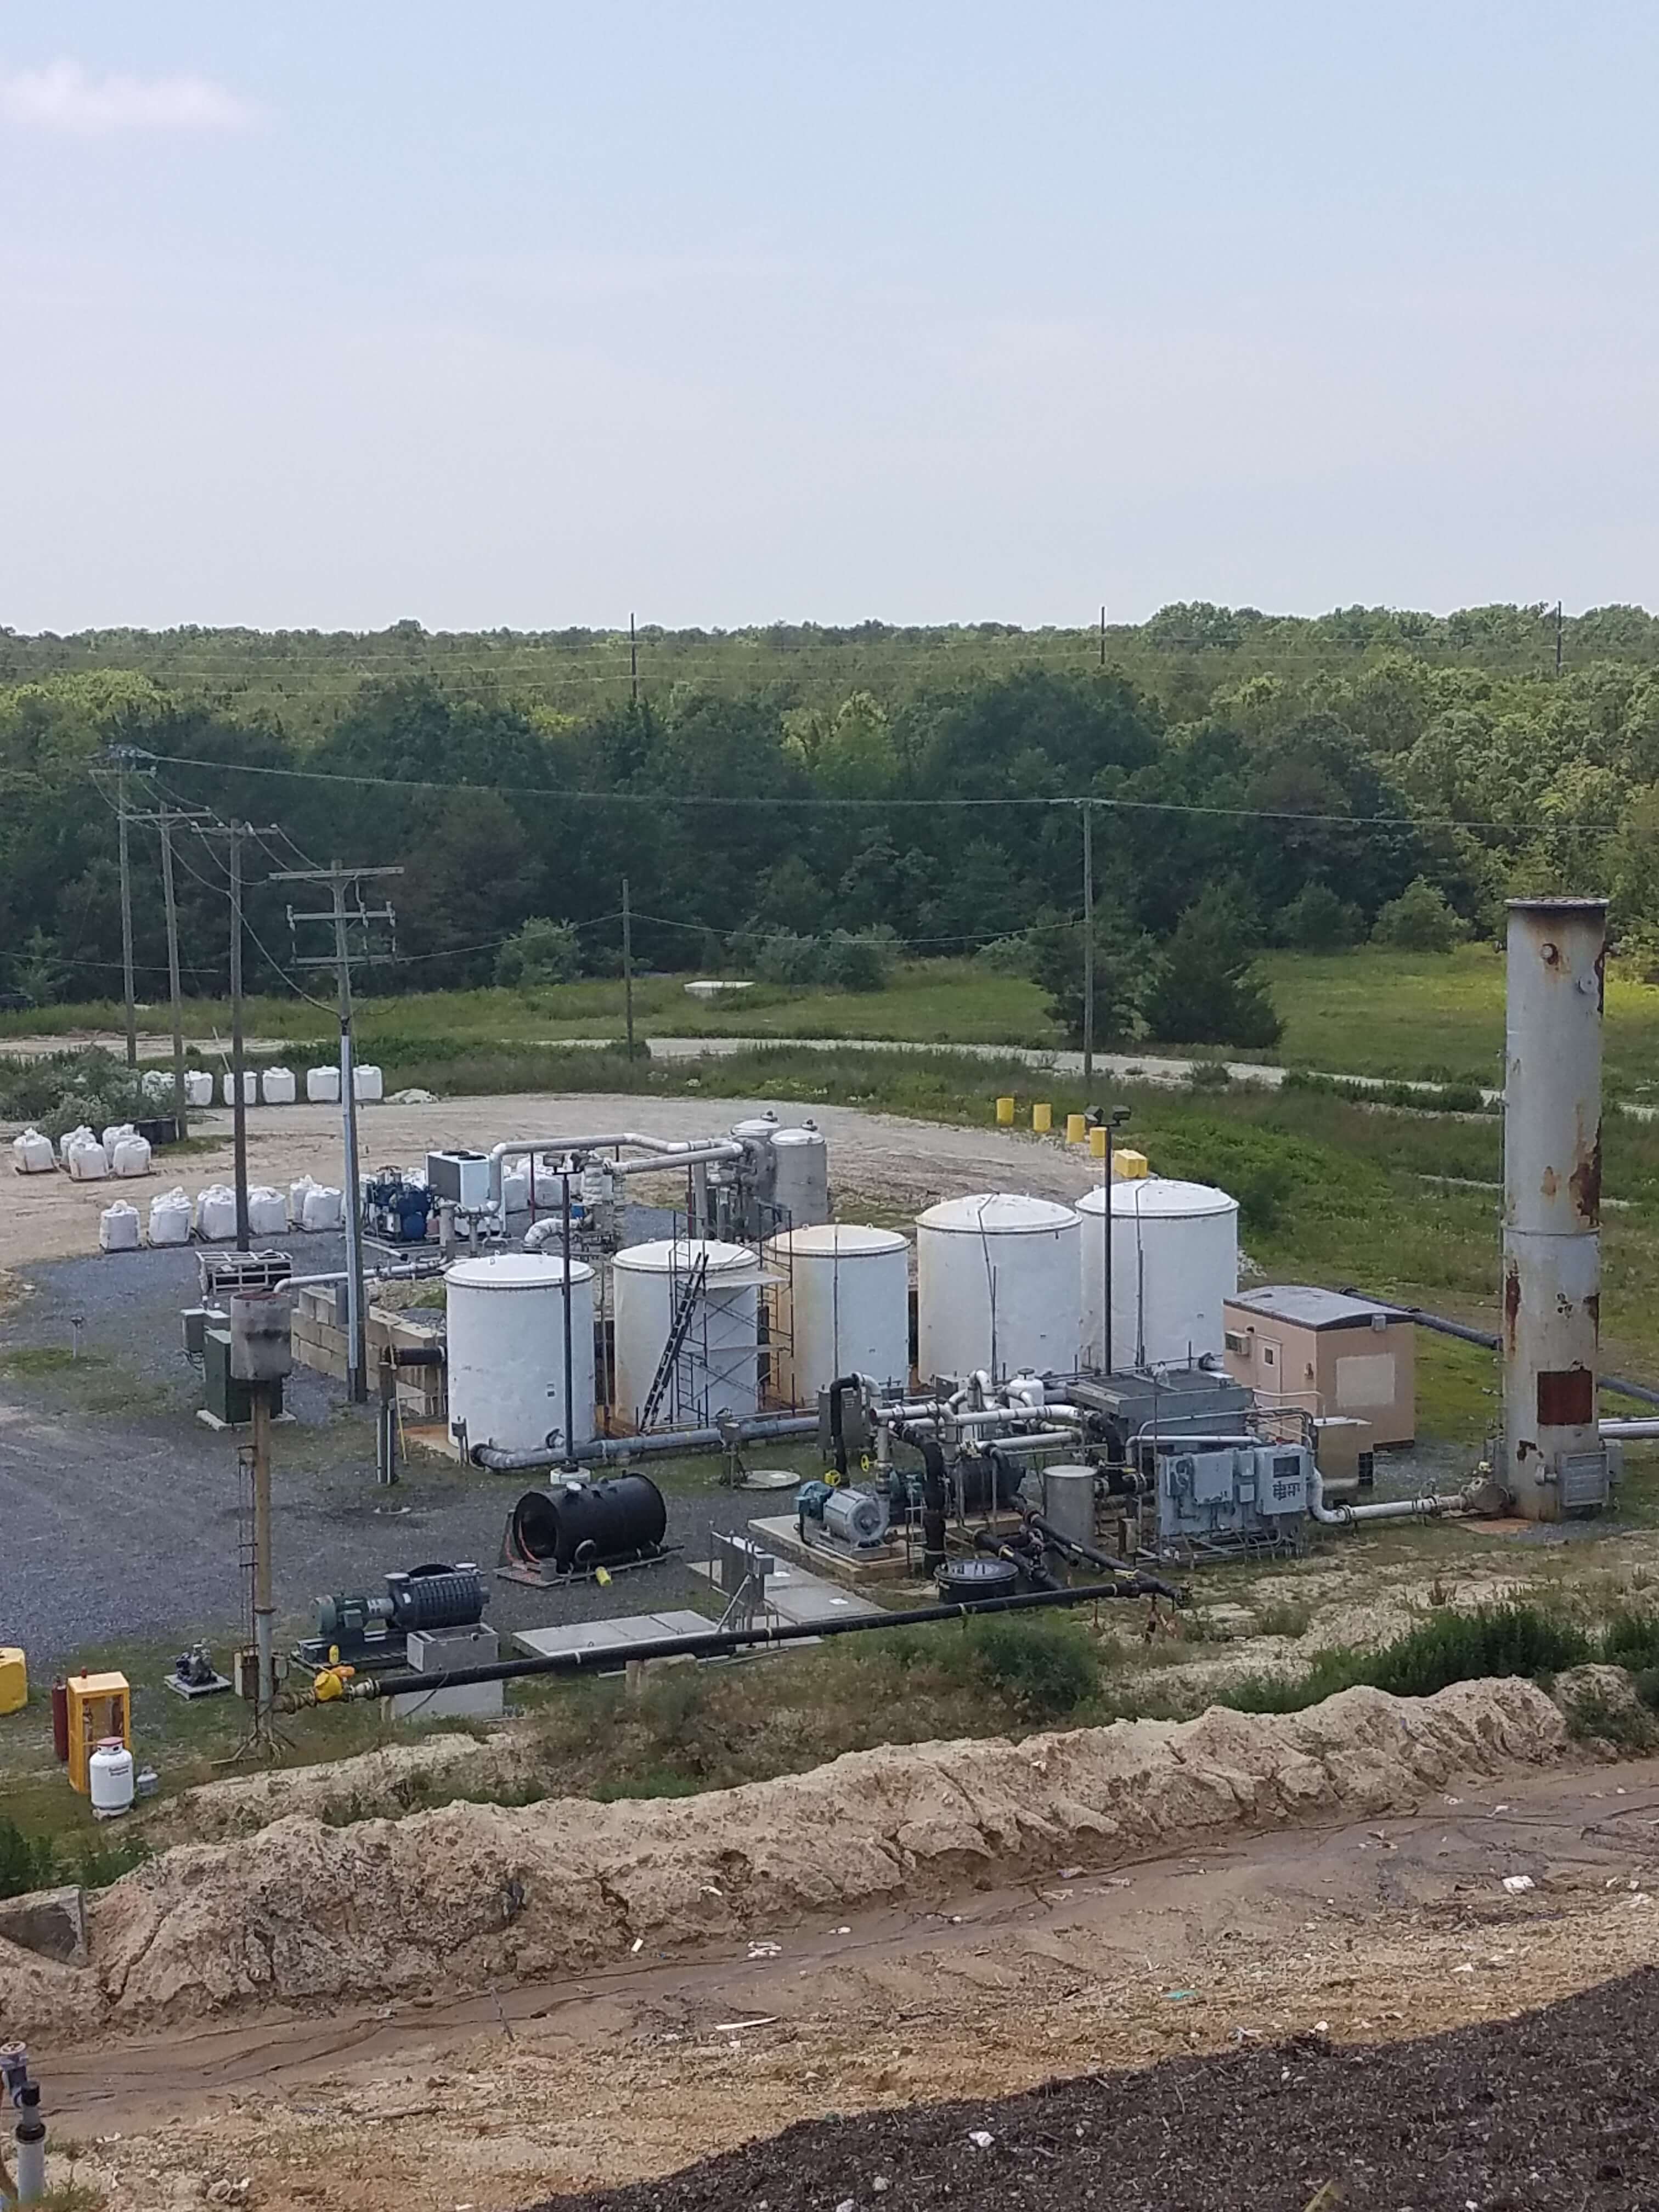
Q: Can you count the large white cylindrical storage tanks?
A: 5